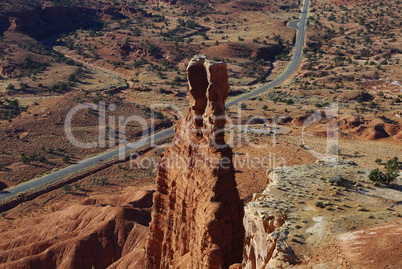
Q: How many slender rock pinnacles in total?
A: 1